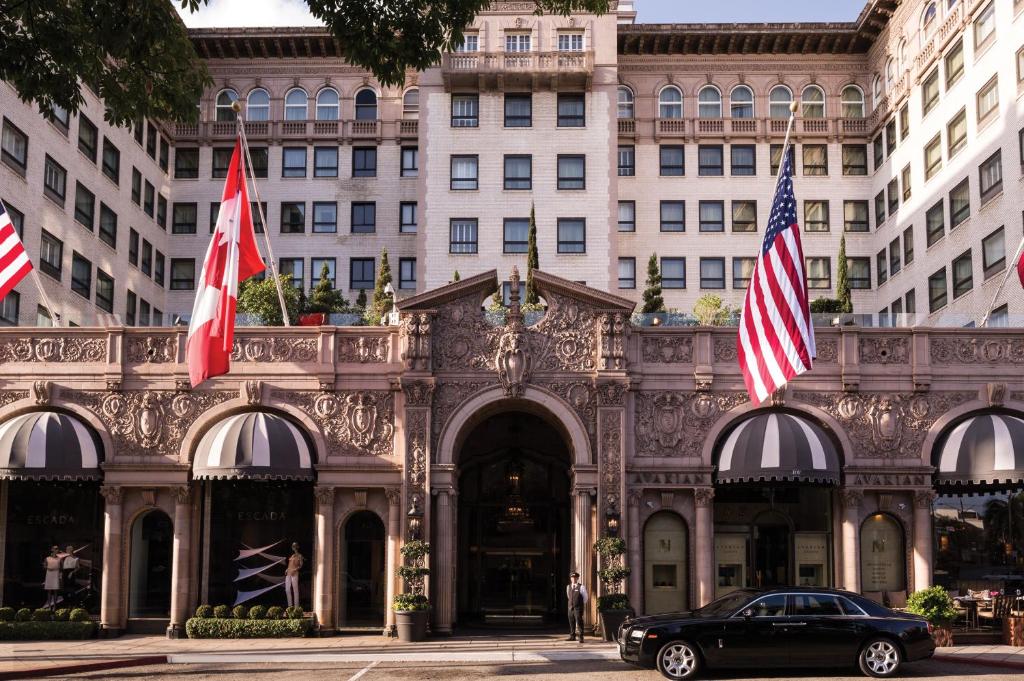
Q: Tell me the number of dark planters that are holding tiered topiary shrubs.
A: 2